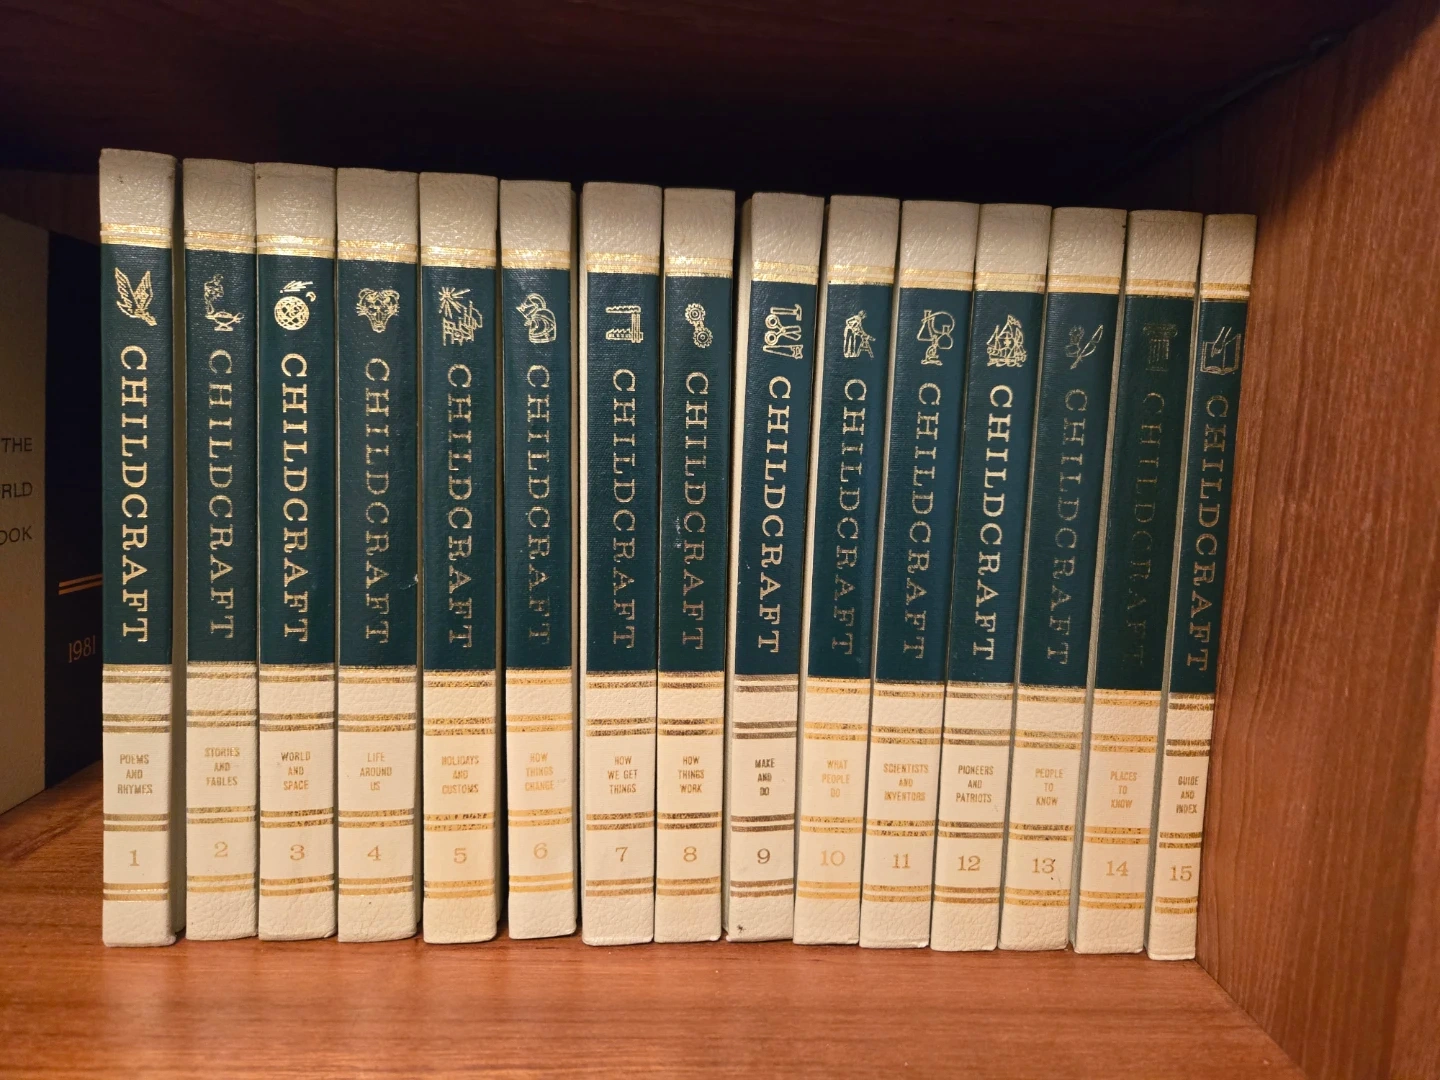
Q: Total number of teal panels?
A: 15